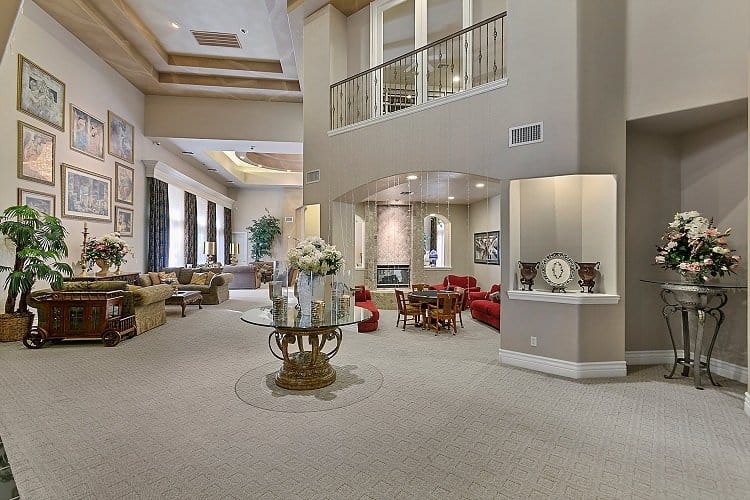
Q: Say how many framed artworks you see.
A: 9